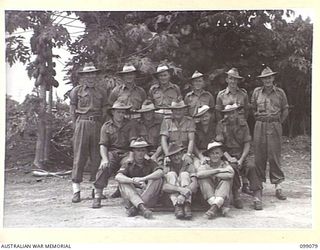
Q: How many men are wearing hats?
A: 14